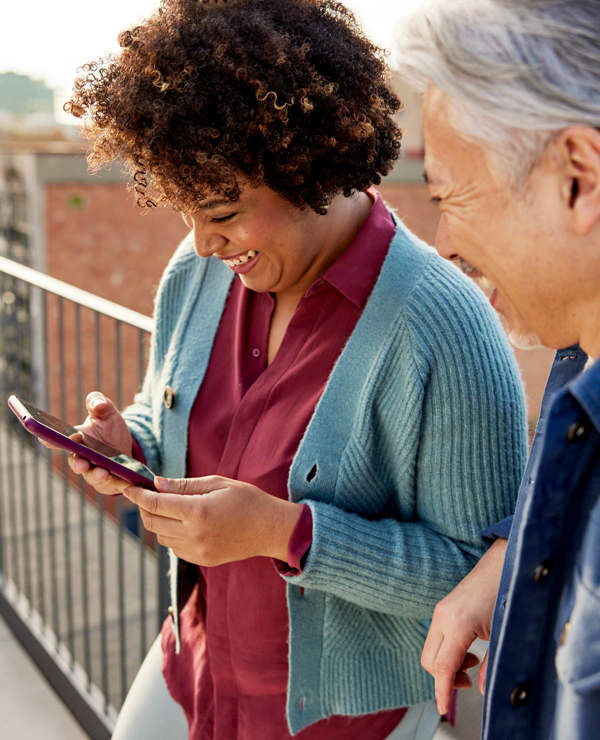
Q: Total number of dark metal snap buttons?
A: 3